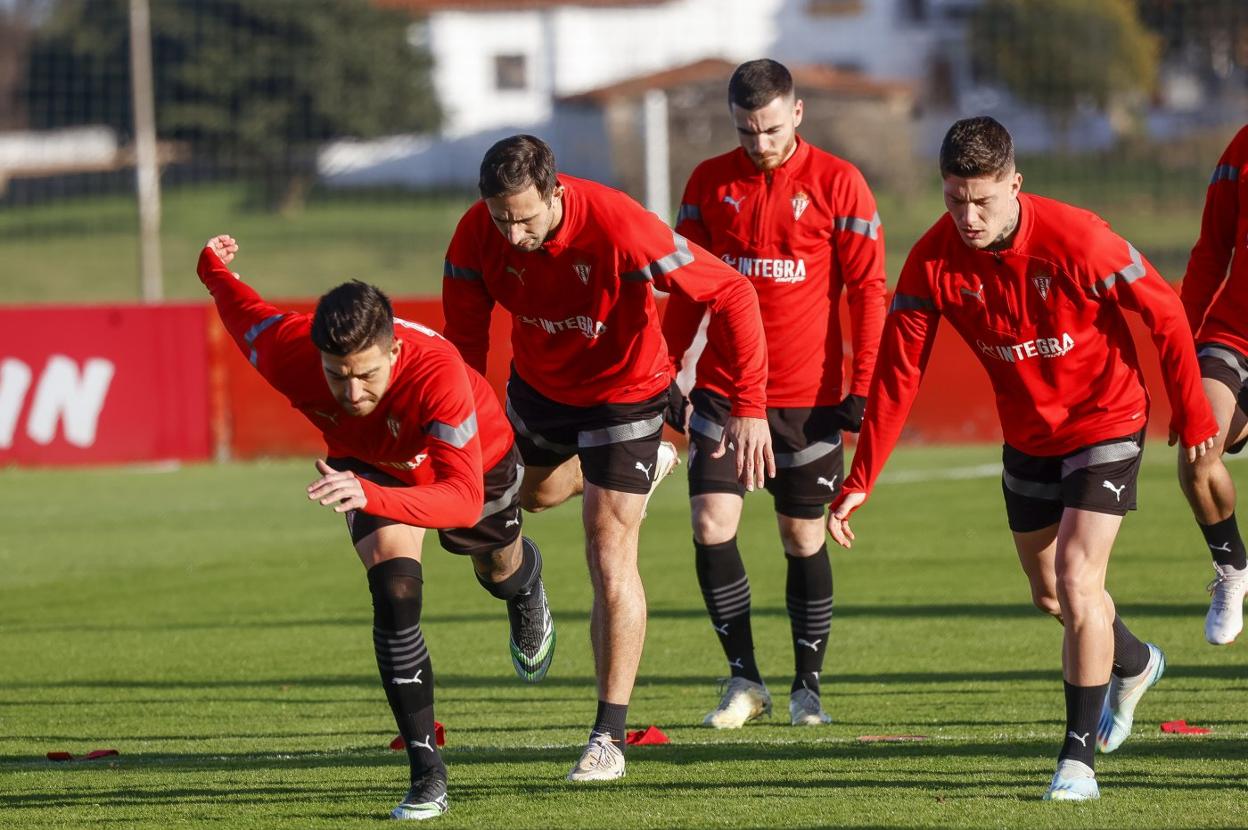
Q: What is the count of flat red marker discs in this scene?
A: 5